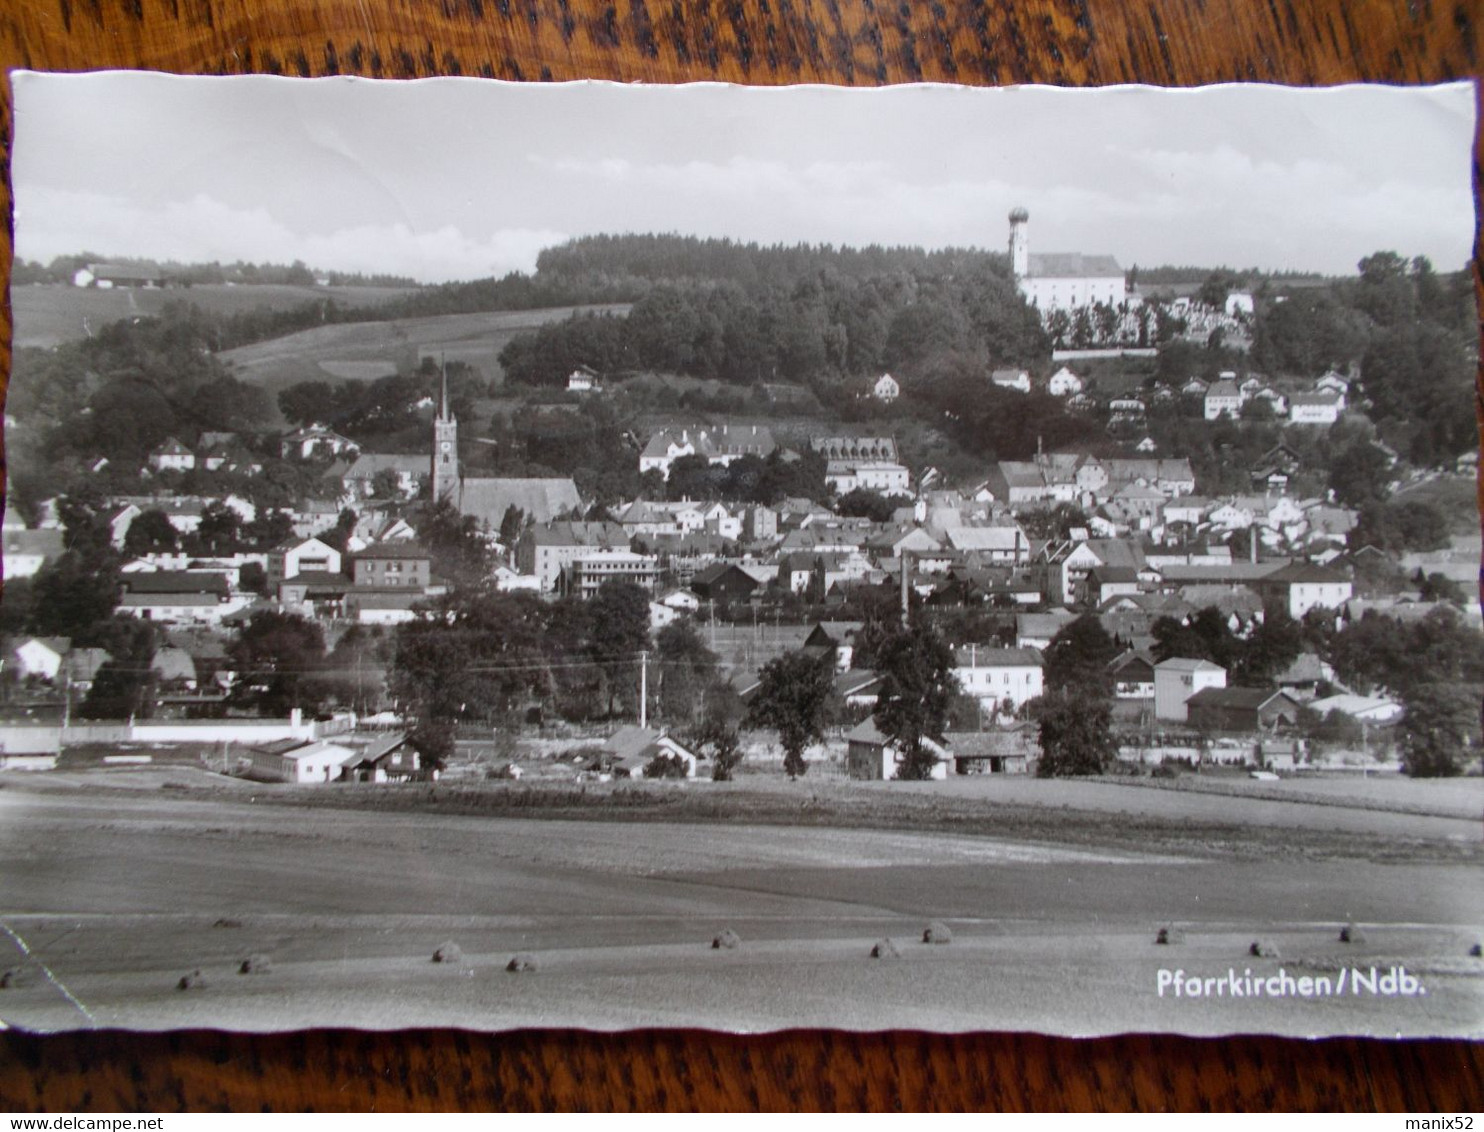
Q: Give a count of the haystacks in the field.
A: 12